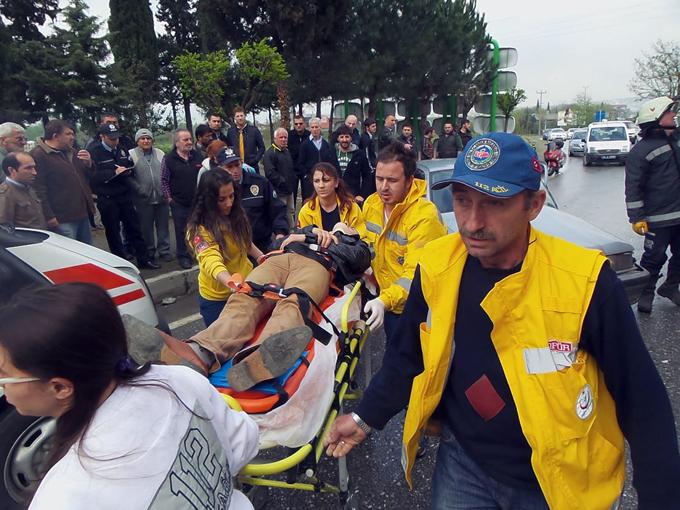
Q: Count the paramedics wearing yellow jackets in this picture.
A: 4